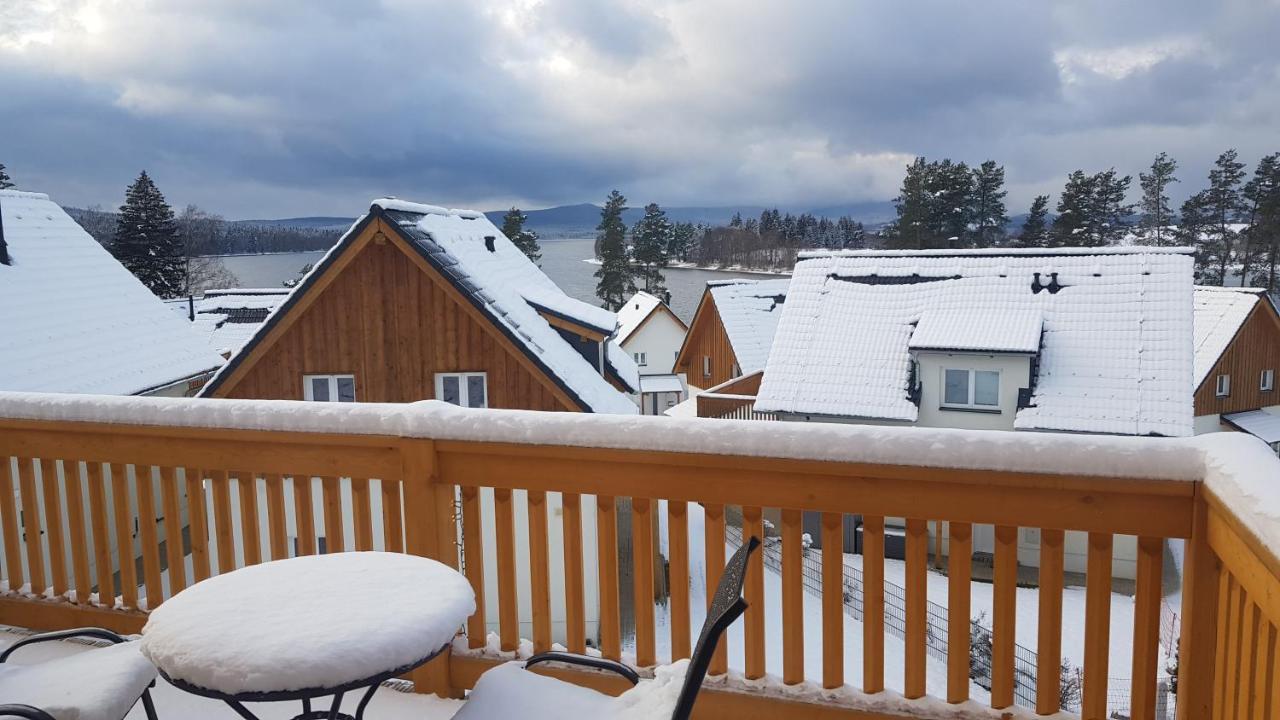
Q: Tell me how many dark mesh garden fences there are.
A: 1